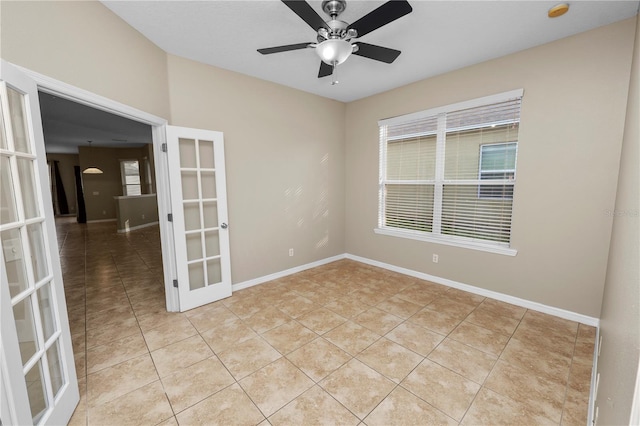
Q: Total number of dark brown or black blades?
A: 5